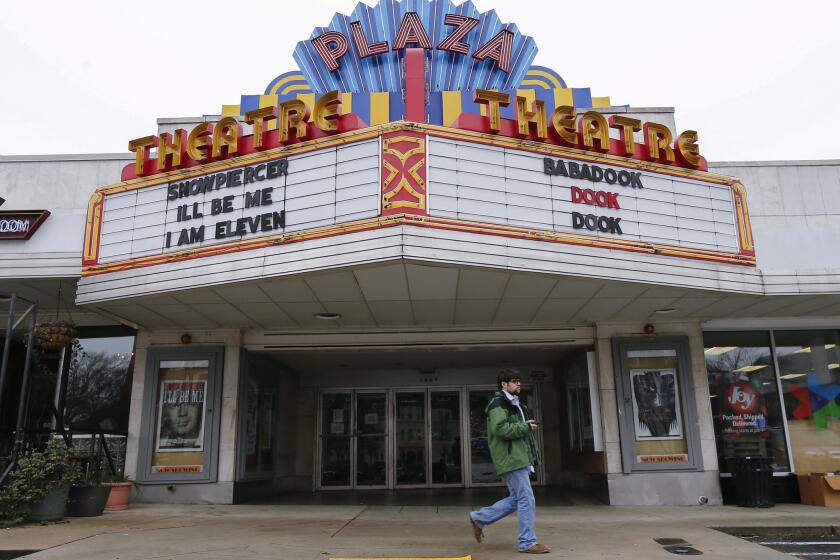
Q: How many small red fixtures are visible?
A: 2